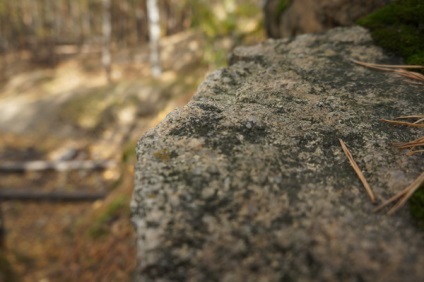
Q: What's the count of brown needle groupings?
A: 5